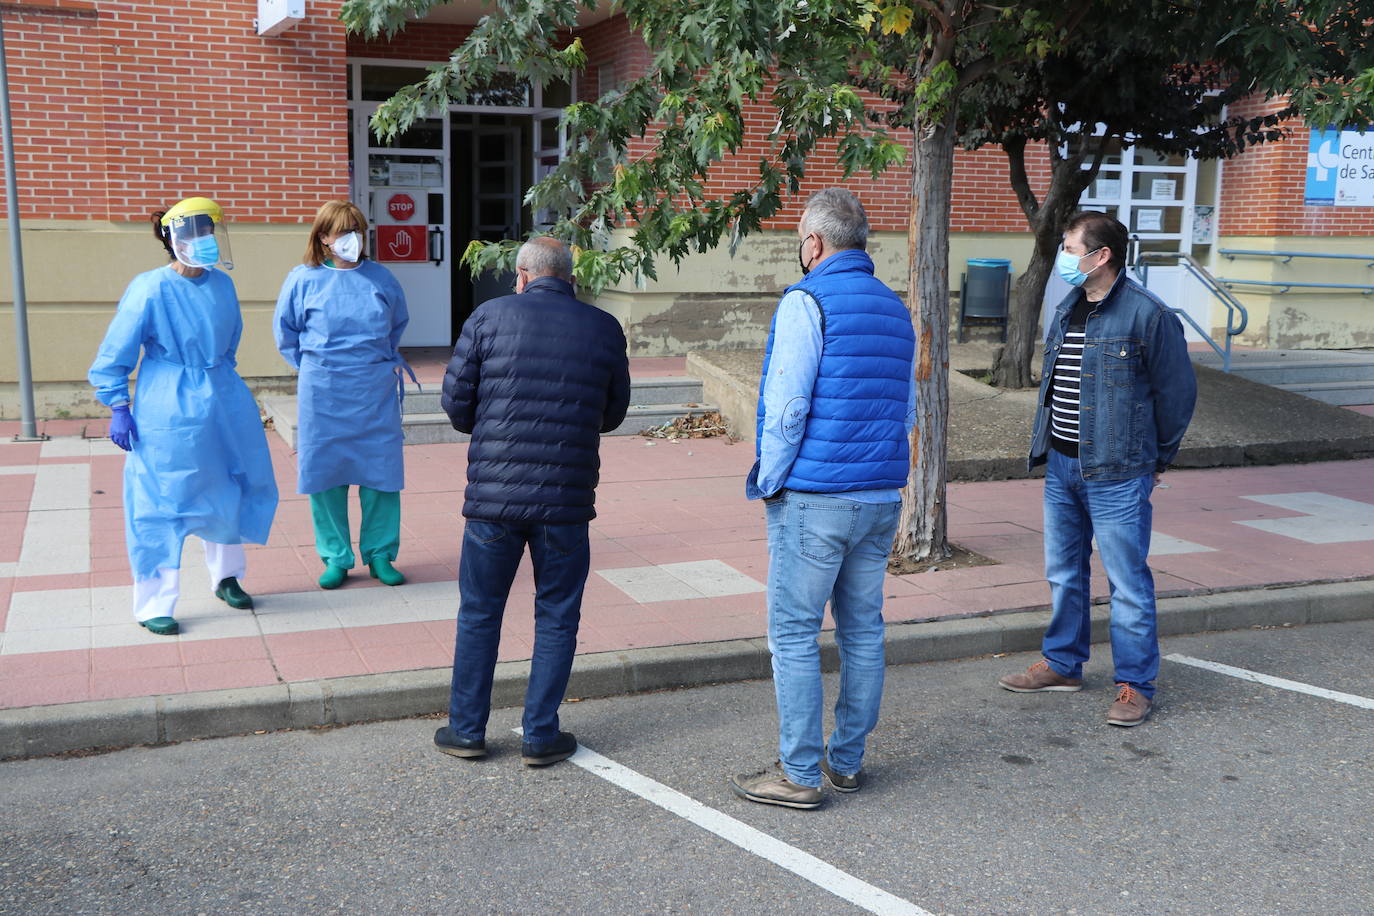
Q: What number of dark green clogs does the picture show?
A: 2